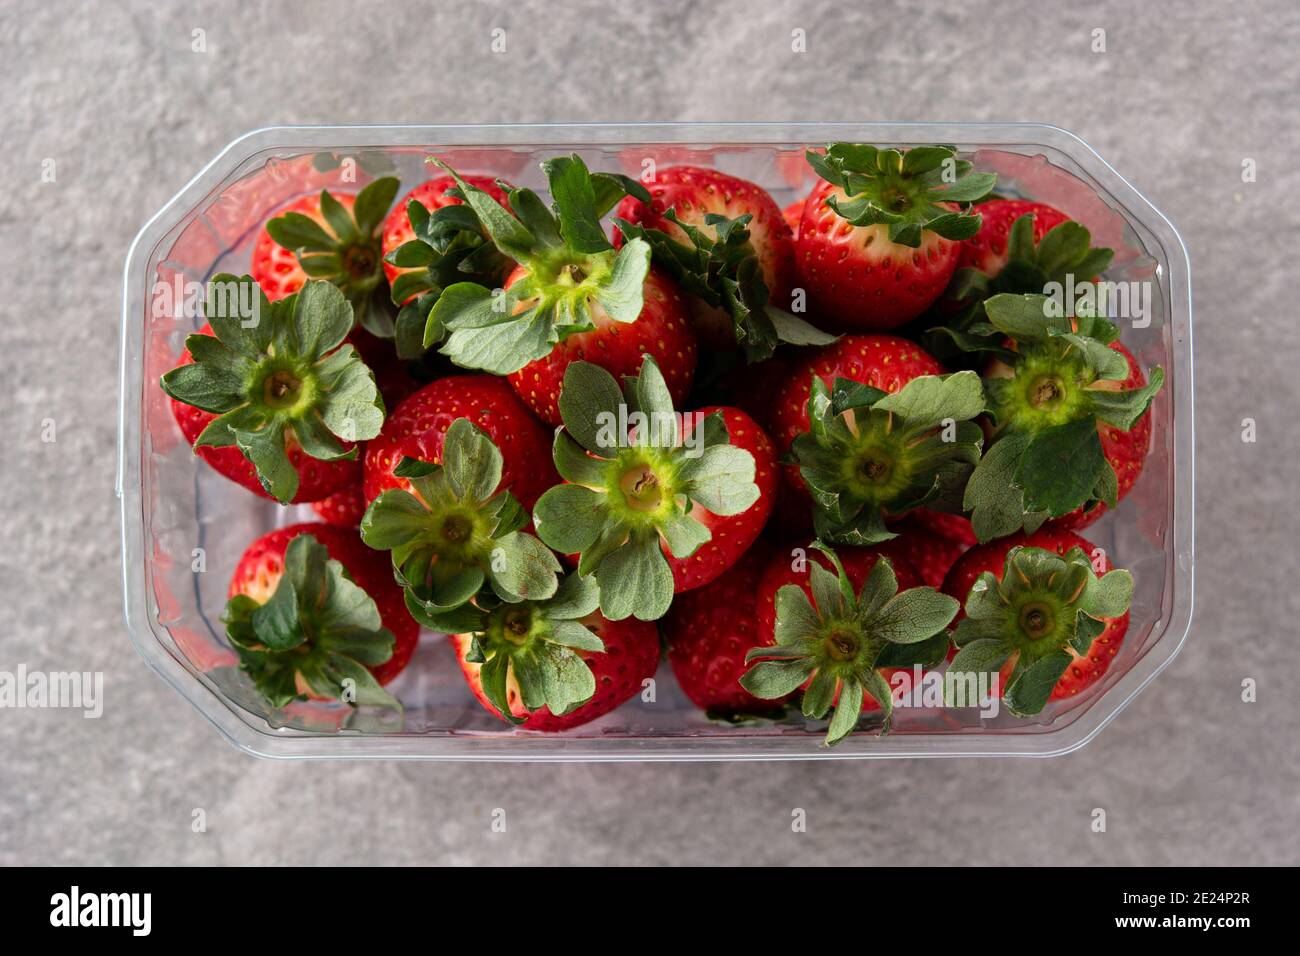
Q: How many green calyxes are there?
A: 15